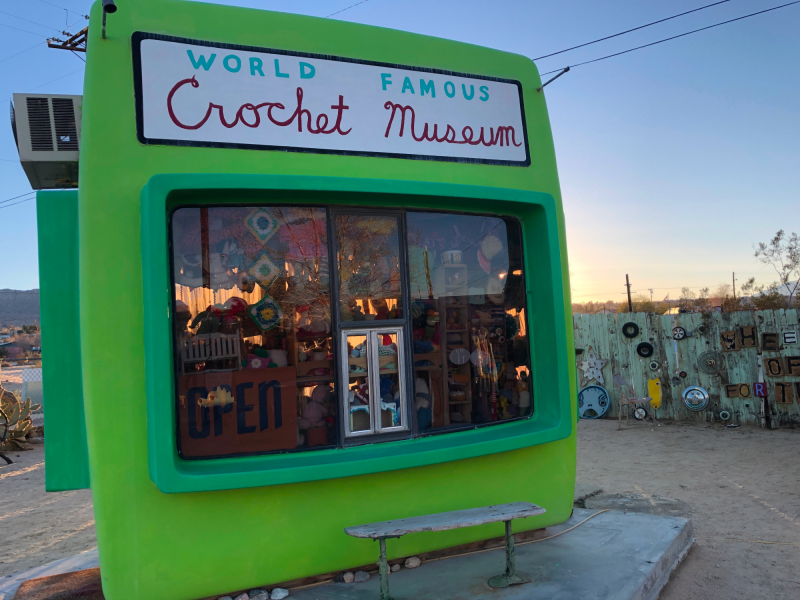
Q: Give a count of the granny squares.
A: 3